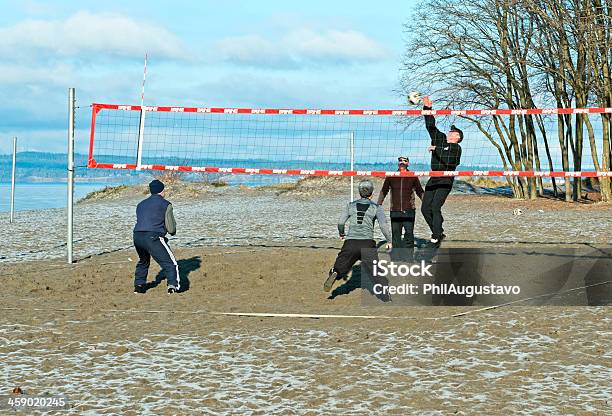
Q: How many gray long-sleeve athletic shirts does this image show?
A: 1